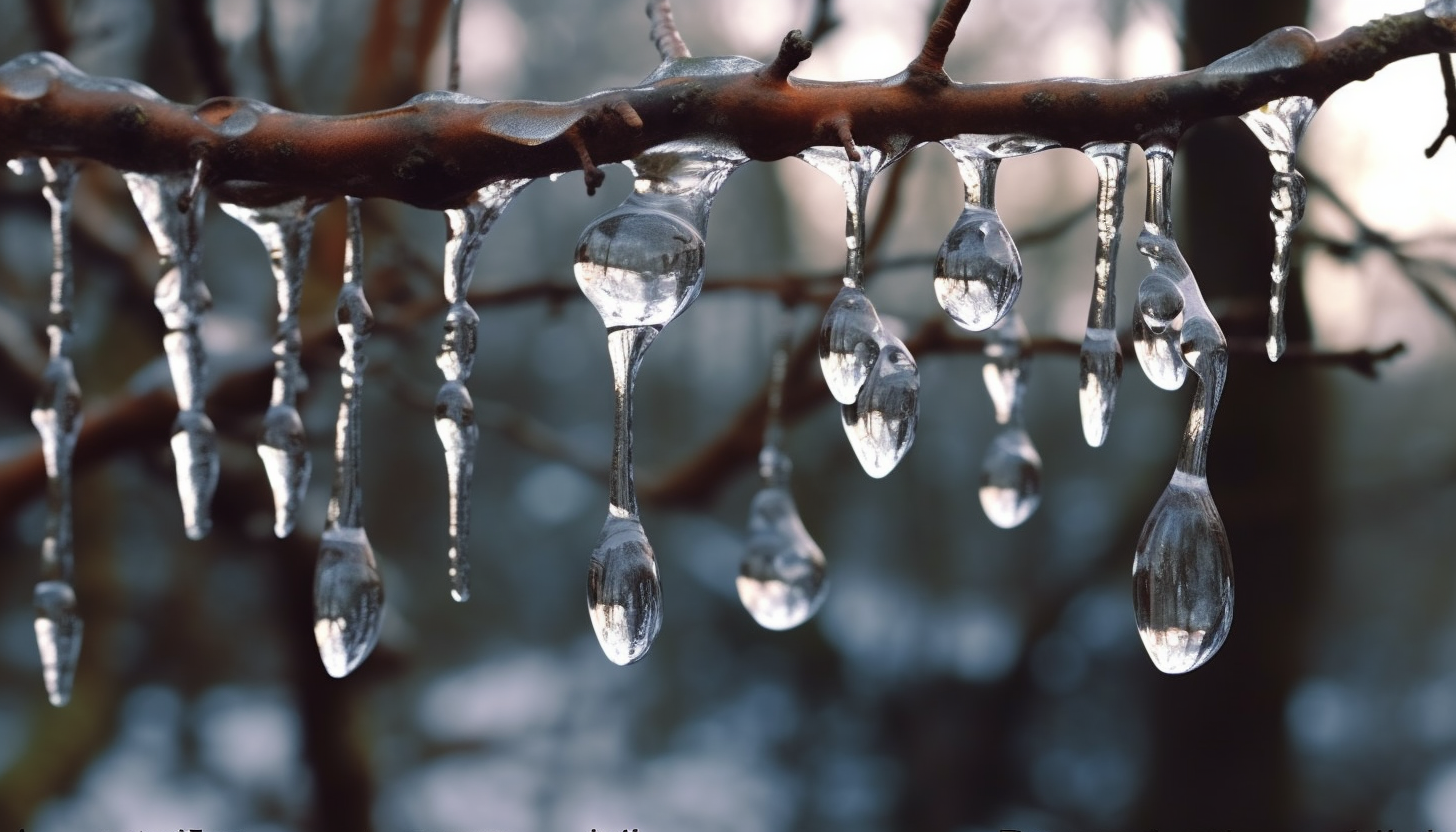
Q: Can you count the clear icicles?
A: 11